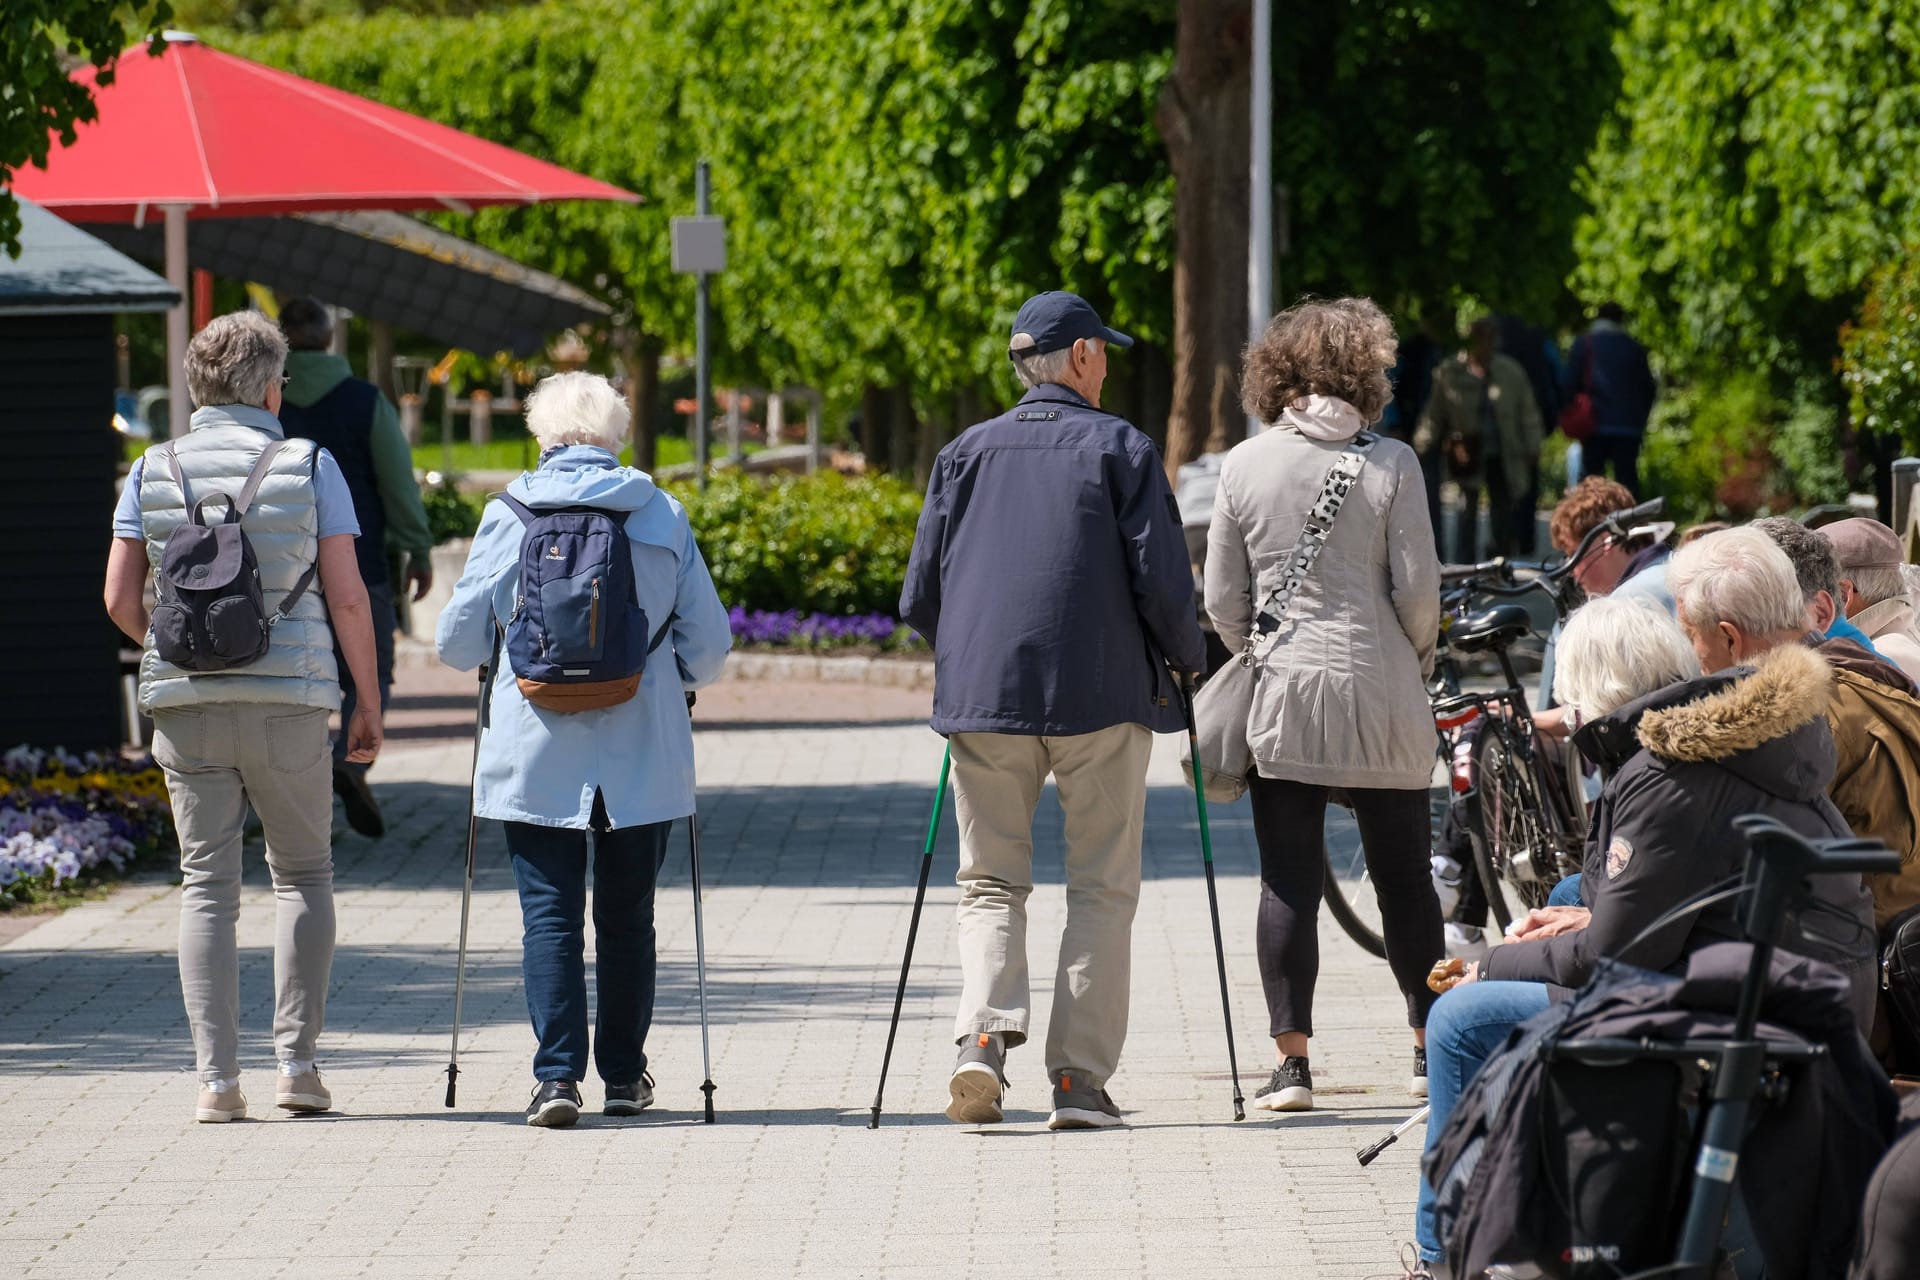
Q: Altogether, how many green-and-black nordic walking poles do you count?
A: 2